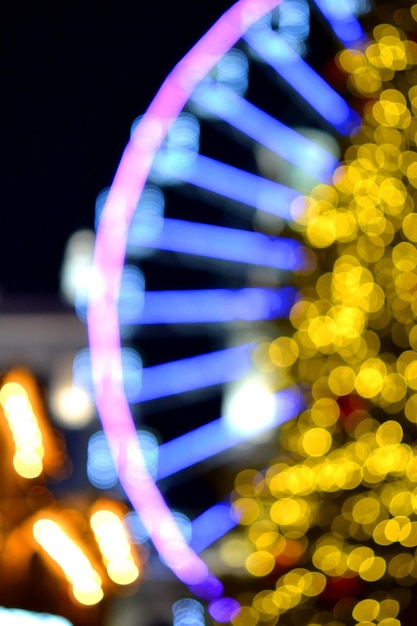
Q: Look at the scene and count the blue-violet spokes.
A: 9